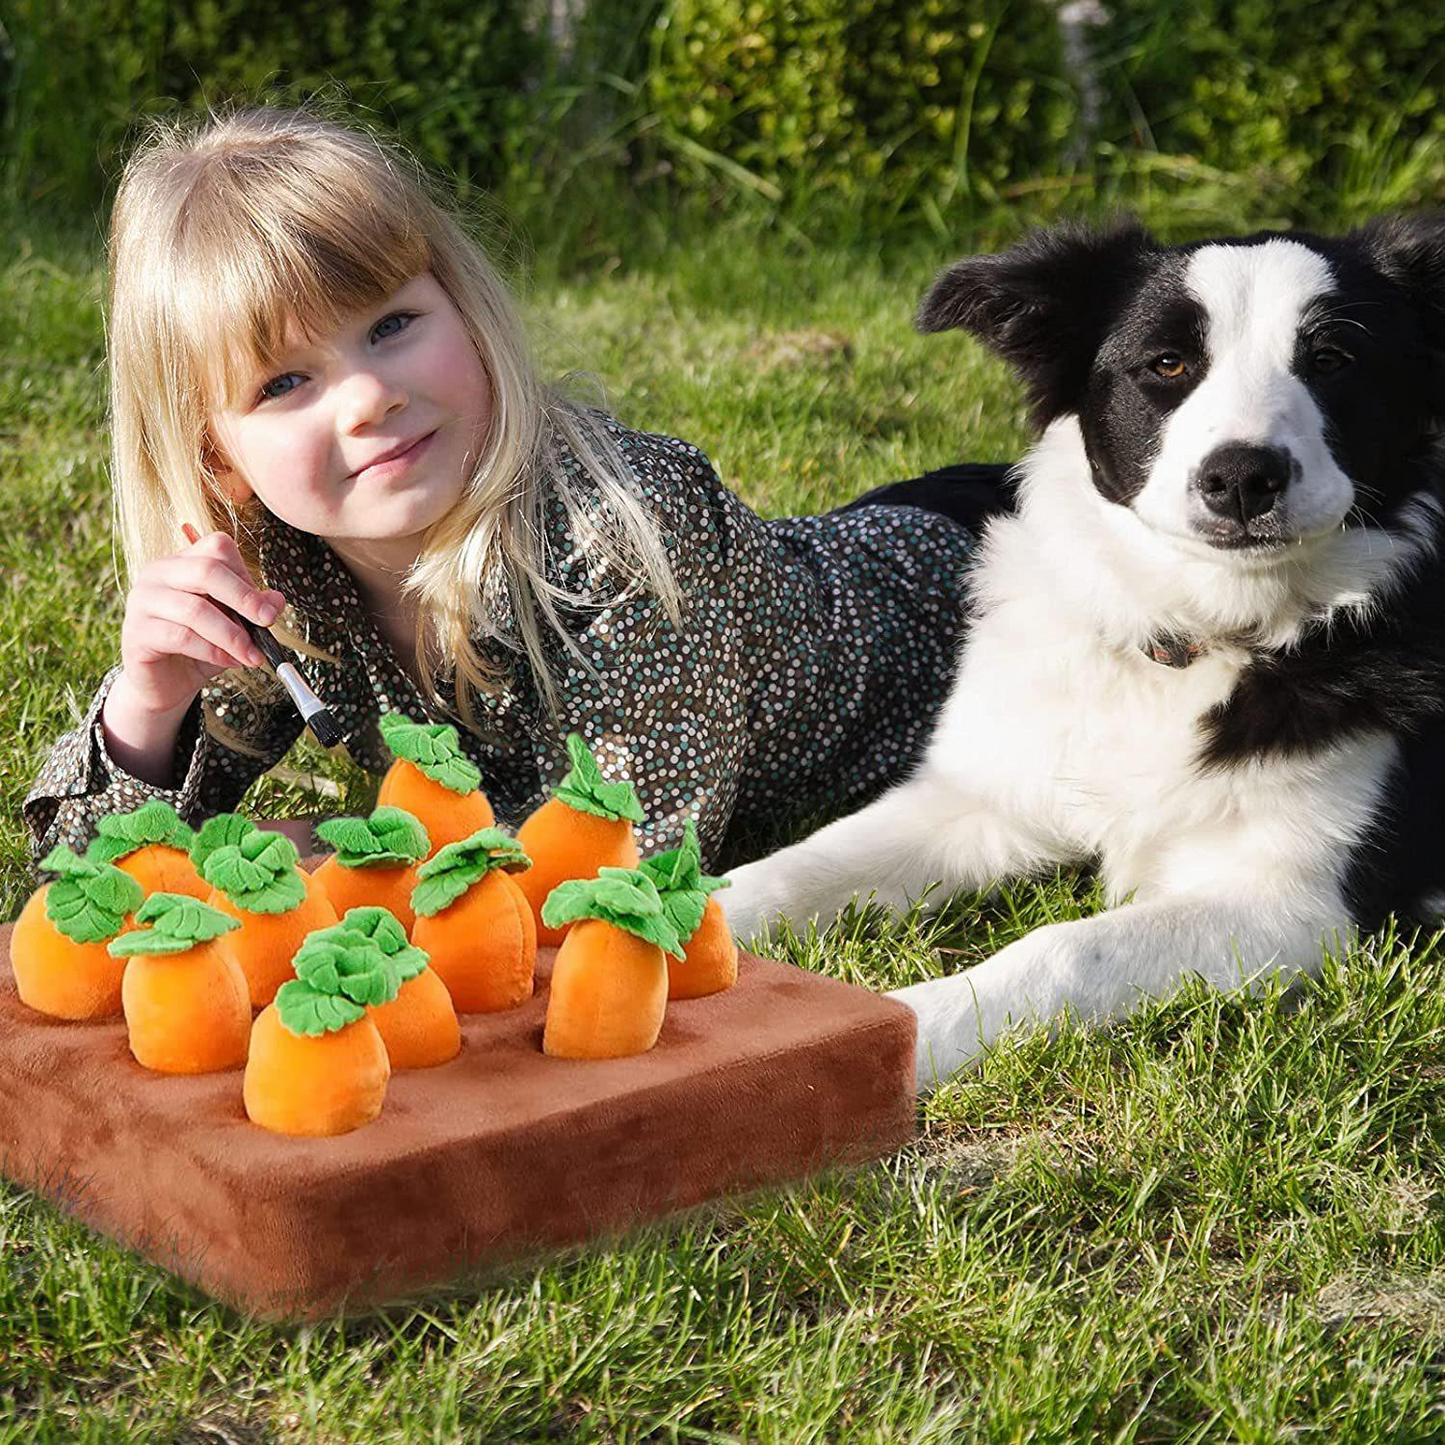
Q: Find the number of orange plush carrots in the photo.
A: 12